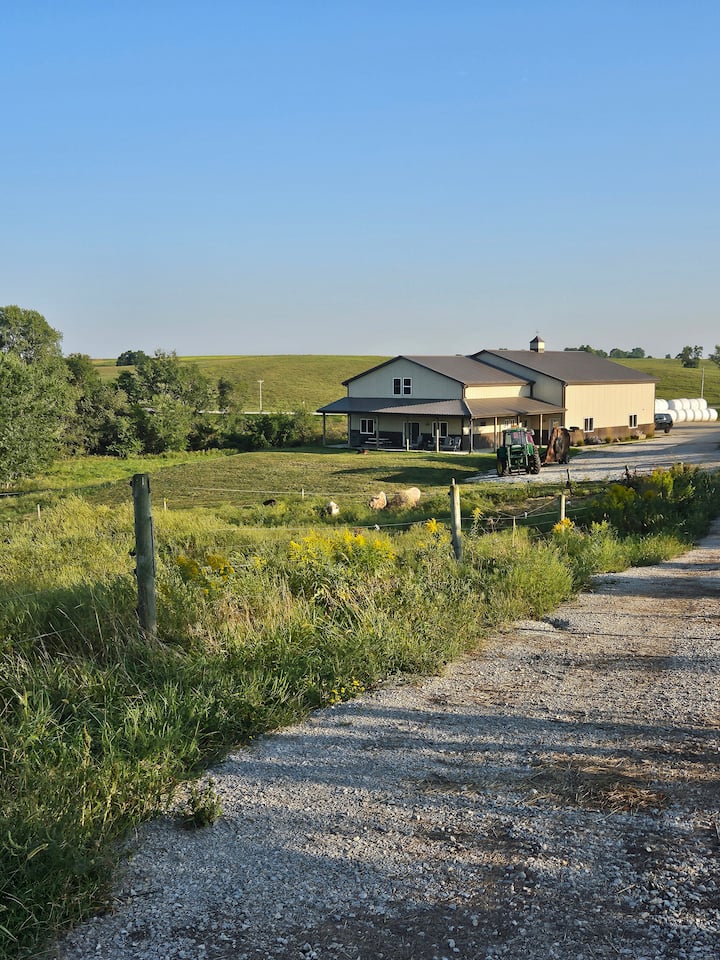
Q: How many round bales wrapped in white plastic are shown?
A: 11